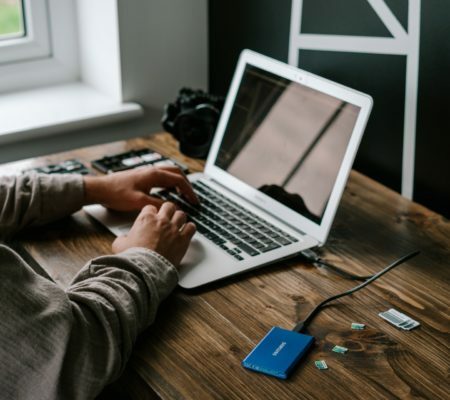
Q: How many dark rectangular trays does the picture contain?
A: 2